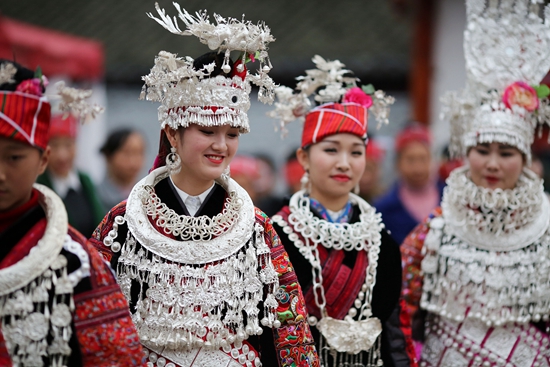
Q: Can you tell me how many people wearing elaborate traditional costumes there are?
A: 4